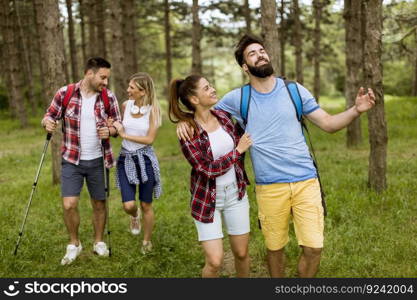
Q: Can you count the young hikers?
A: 4